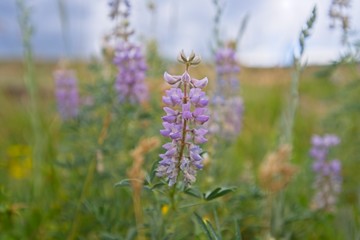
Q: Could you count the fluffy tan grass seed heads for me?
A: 2